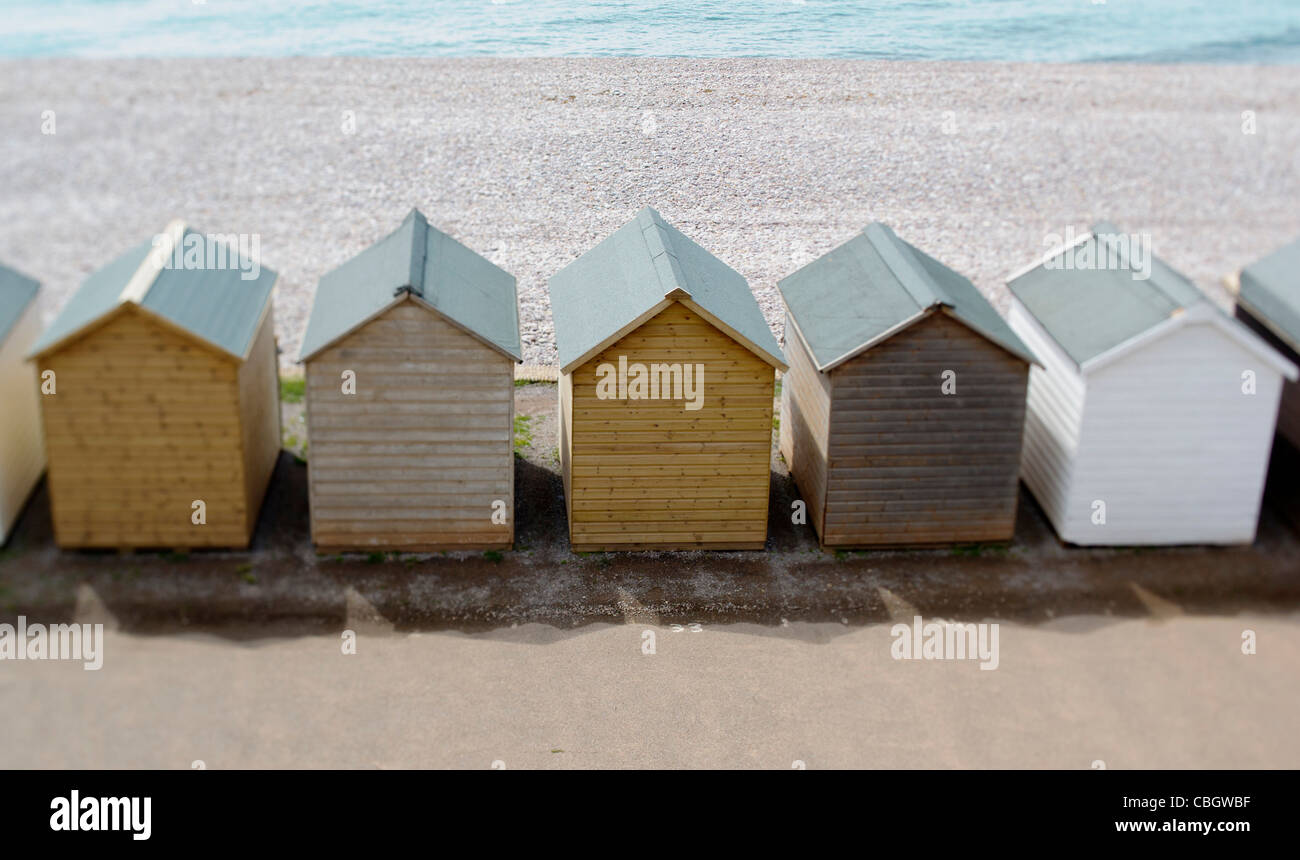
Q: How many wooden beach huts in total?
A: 7